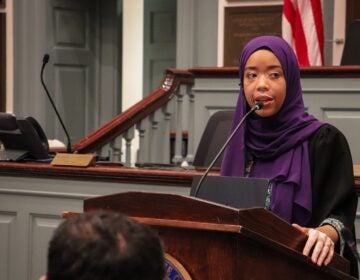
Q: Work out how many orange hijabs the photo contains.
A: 0